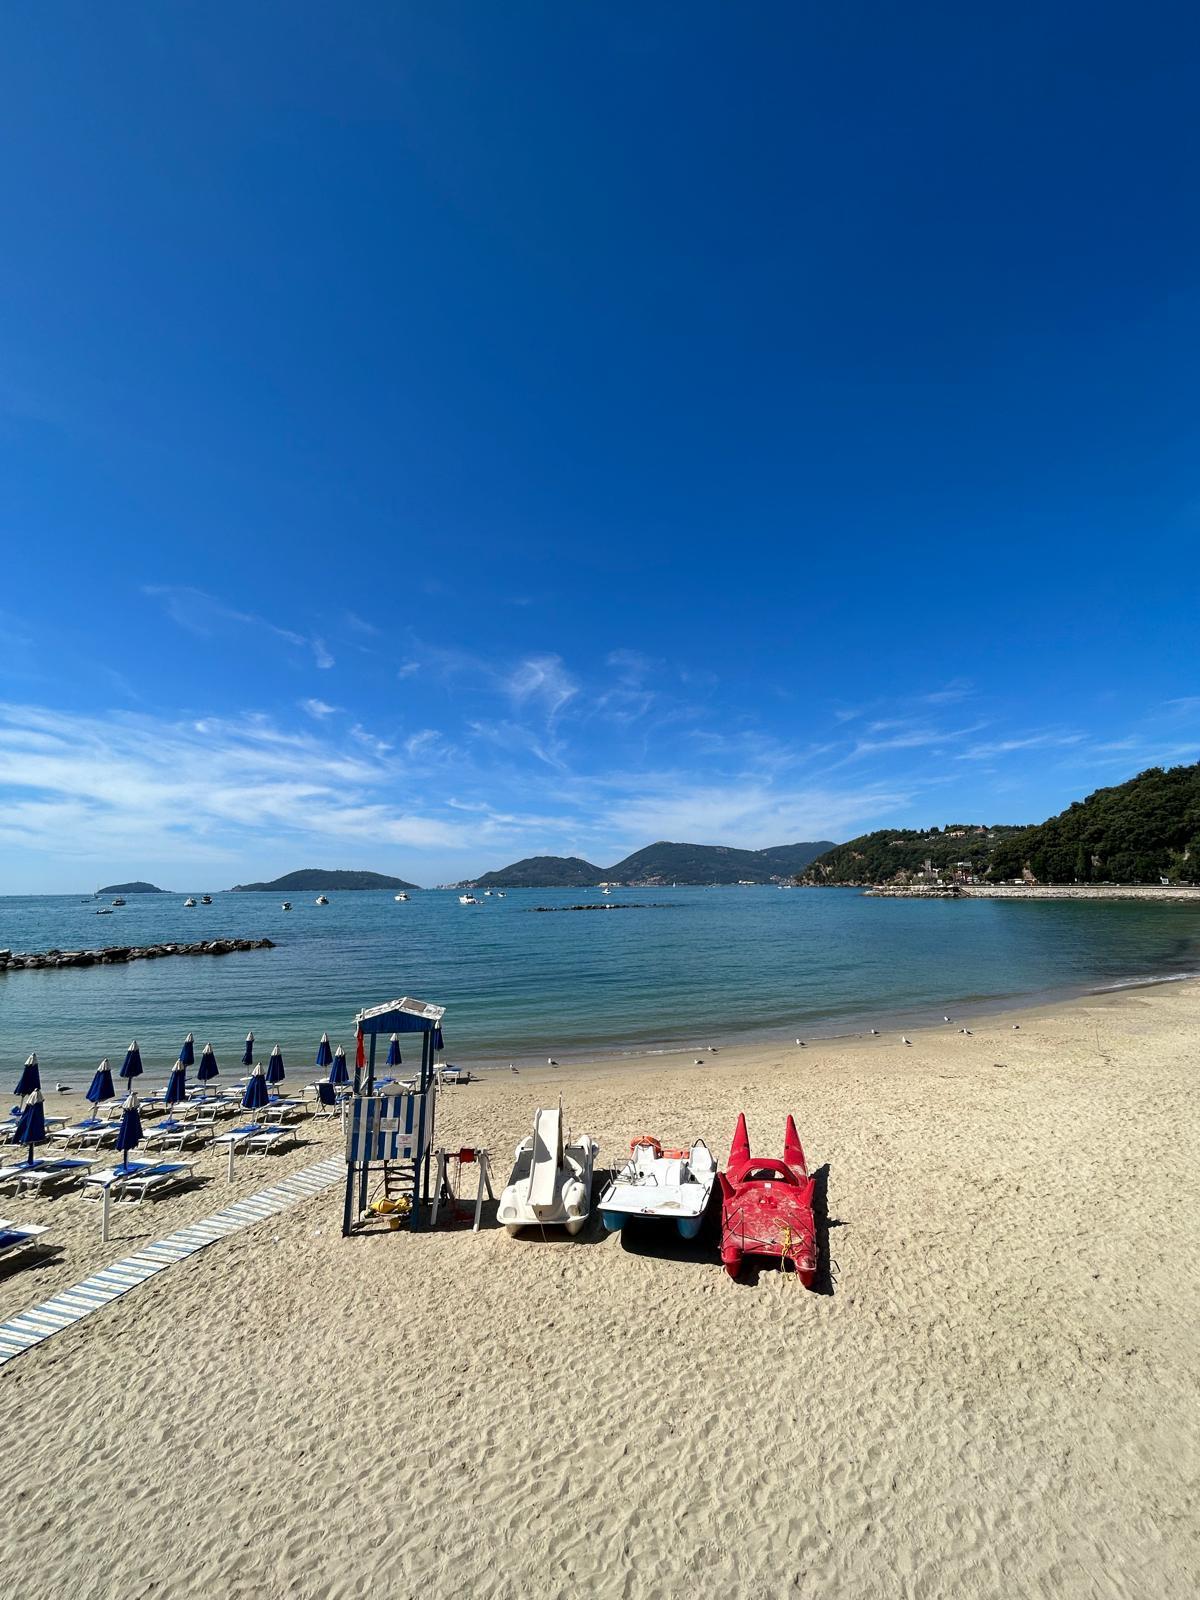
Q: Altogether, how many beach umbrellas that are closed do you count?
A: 15